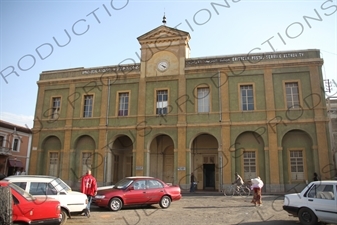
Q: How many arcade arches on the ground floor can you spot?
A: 7